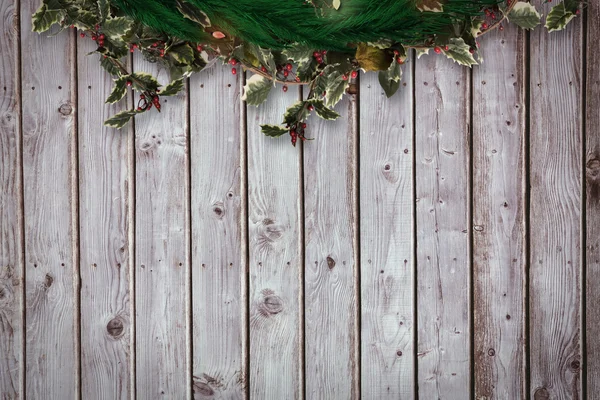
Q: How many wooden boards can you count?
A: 12